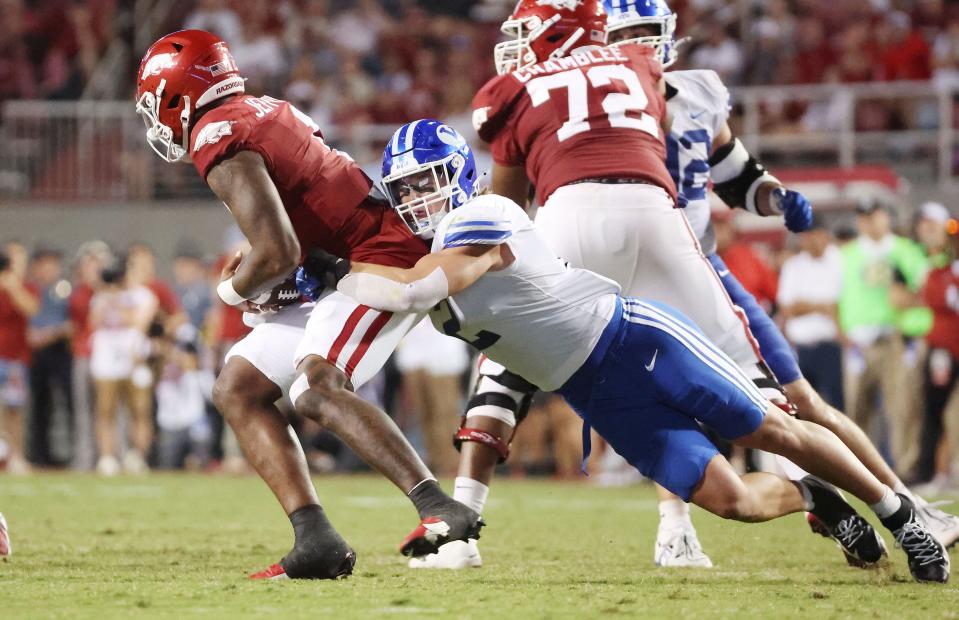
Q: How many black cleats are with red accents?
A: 2